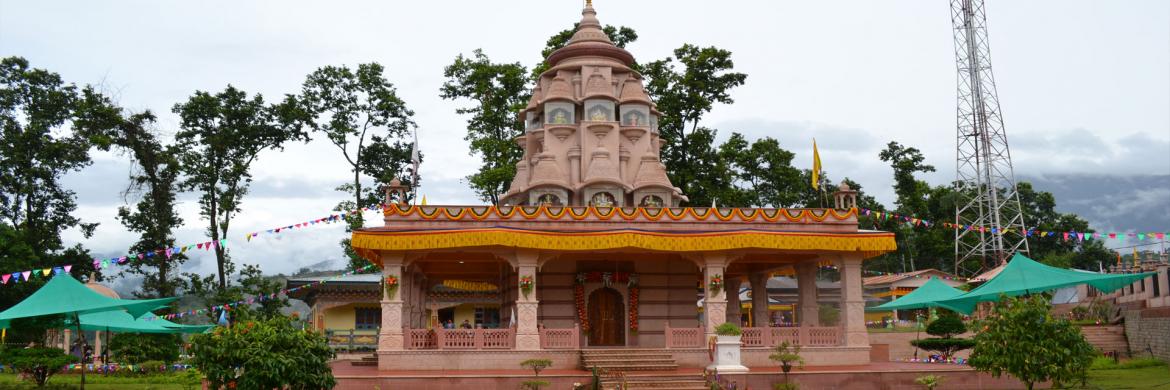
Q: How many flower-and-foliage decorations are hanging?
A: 3